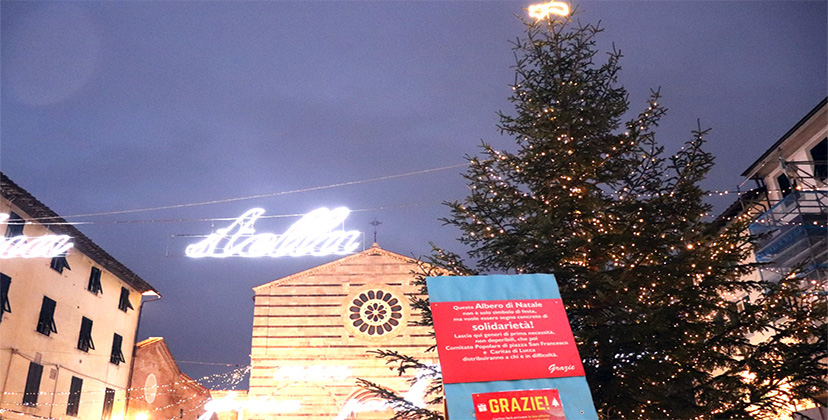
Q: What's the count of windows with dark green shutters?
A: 11